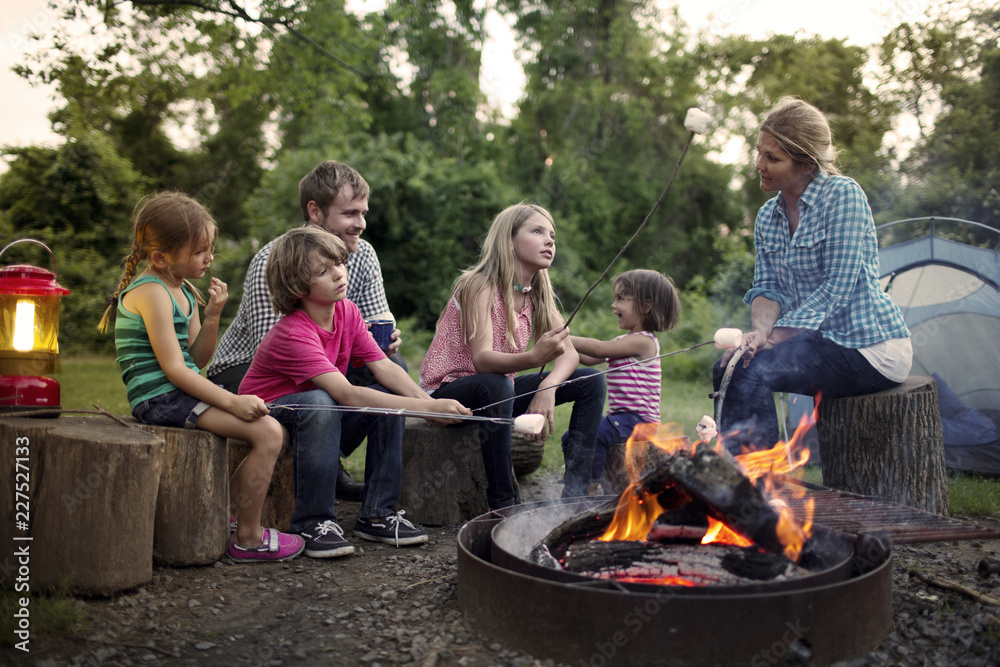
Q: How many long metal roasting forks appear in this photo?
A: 2